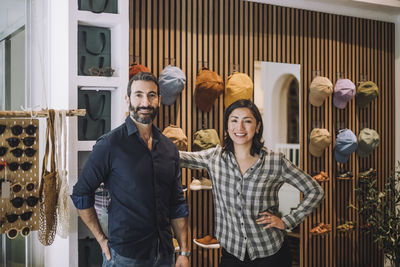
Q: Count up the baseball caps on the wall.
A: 12